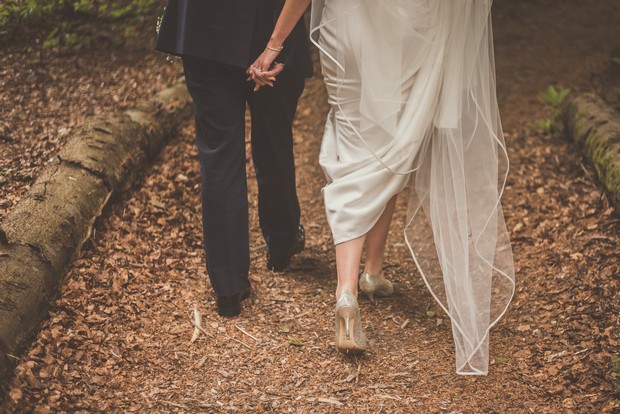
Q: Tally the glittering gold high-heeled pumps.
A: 2